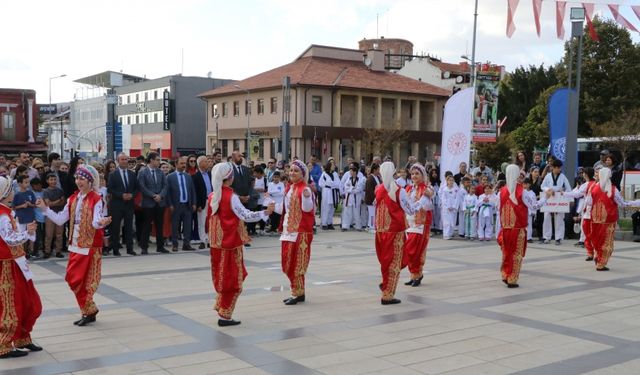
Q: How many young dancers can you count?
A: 9